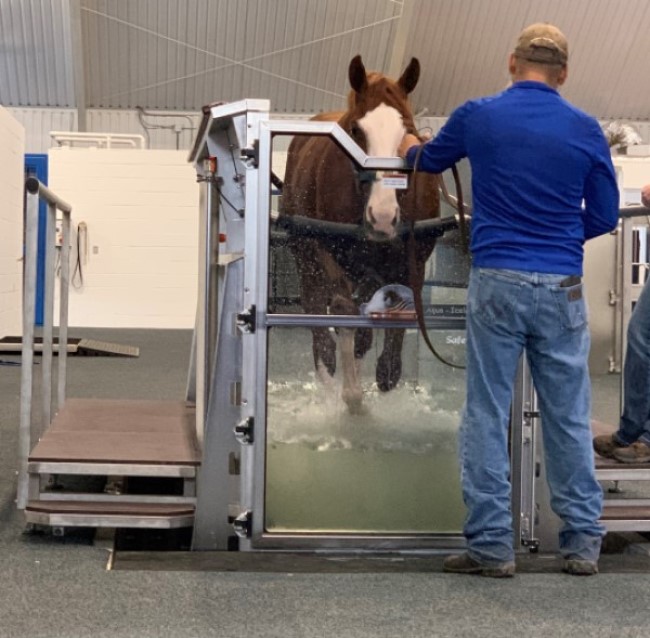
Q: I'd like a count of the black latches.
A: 4